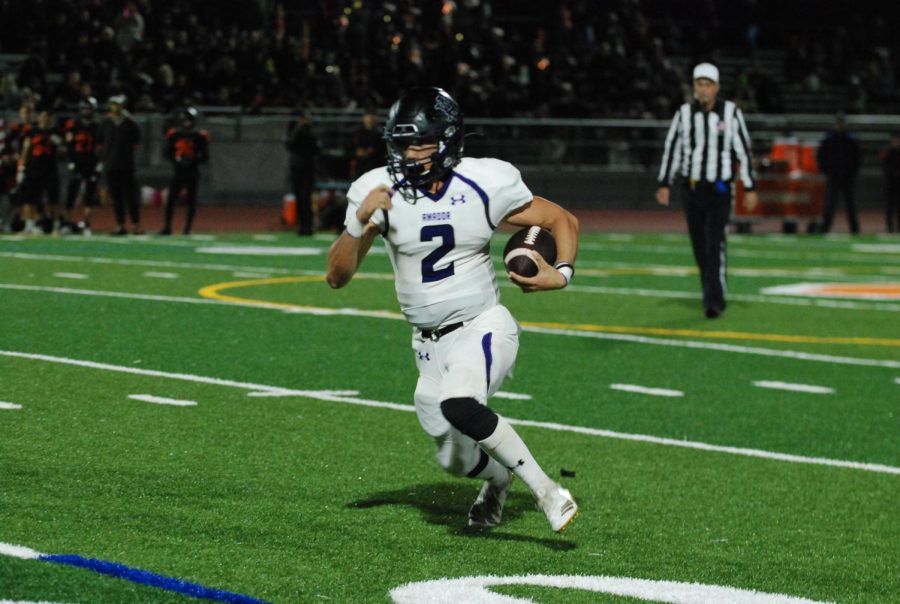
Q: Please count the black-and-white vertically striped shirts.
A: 1